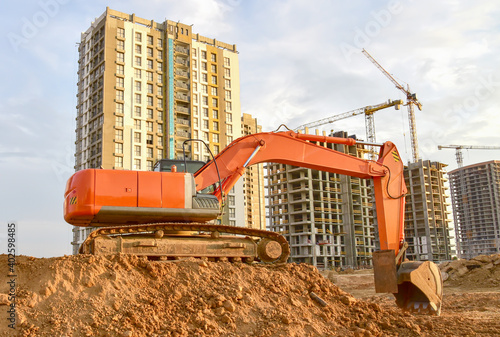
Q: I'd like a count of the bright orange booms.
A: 1